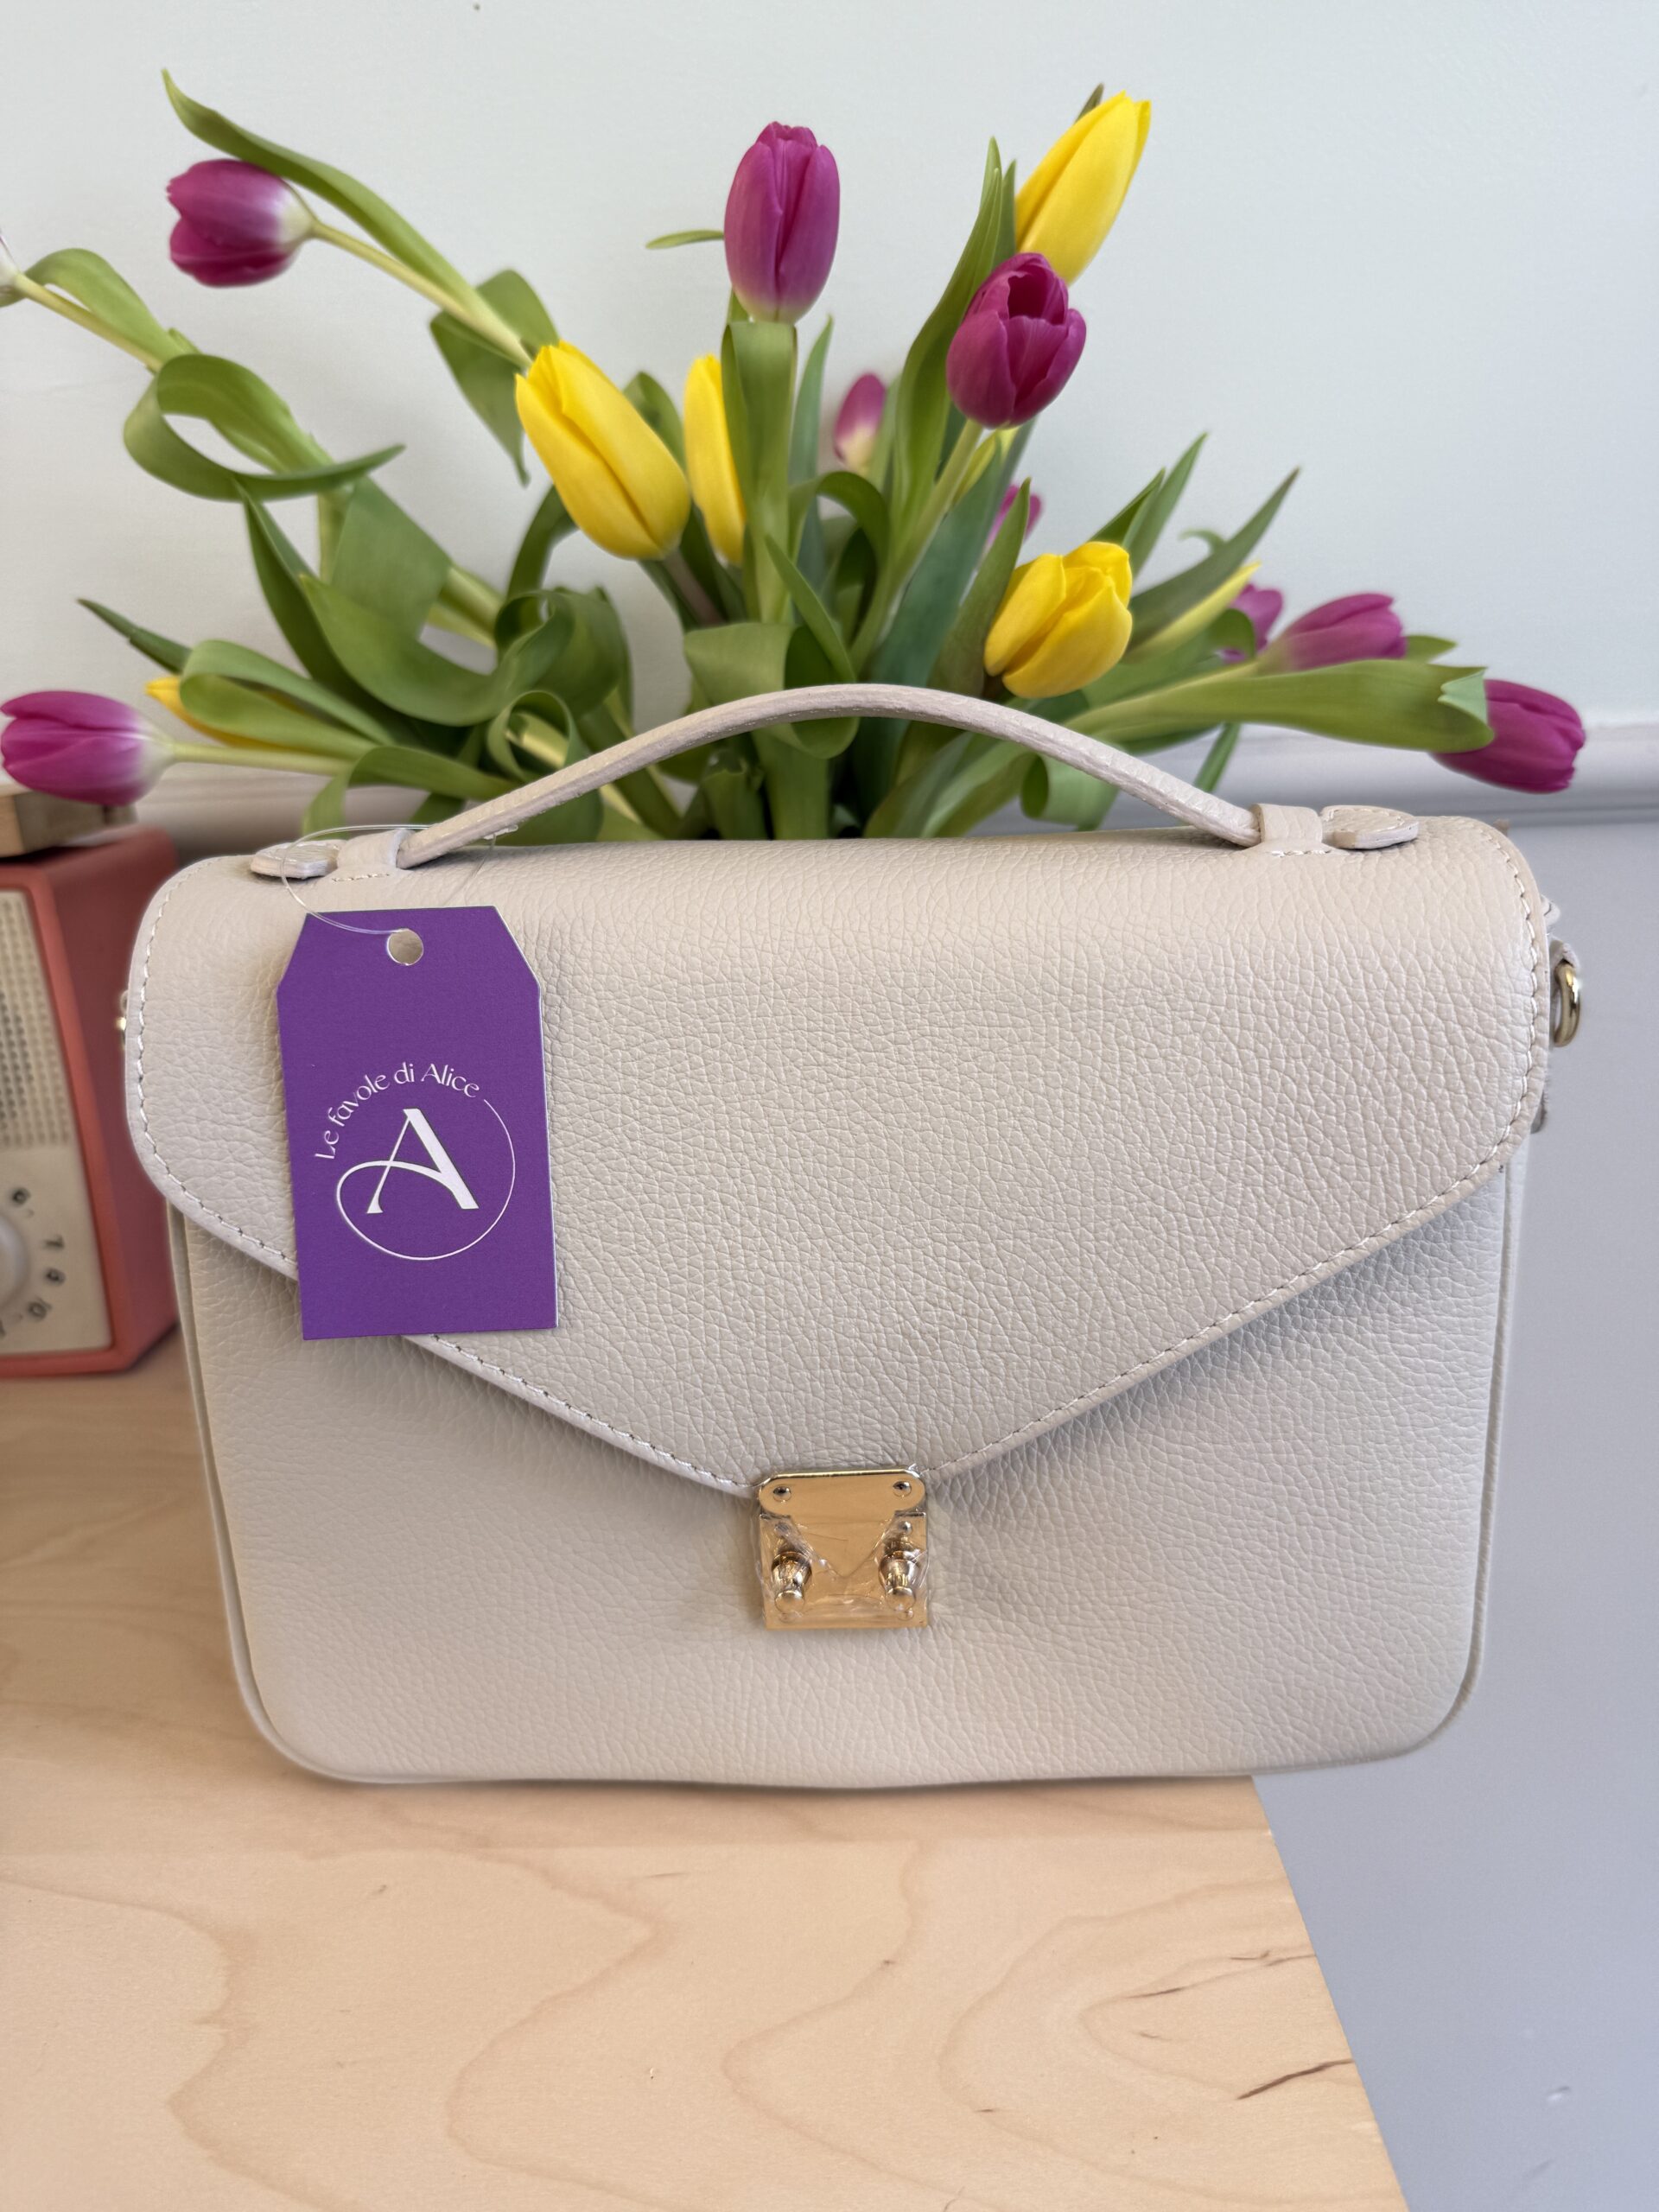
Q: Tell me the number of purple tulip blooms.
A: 9